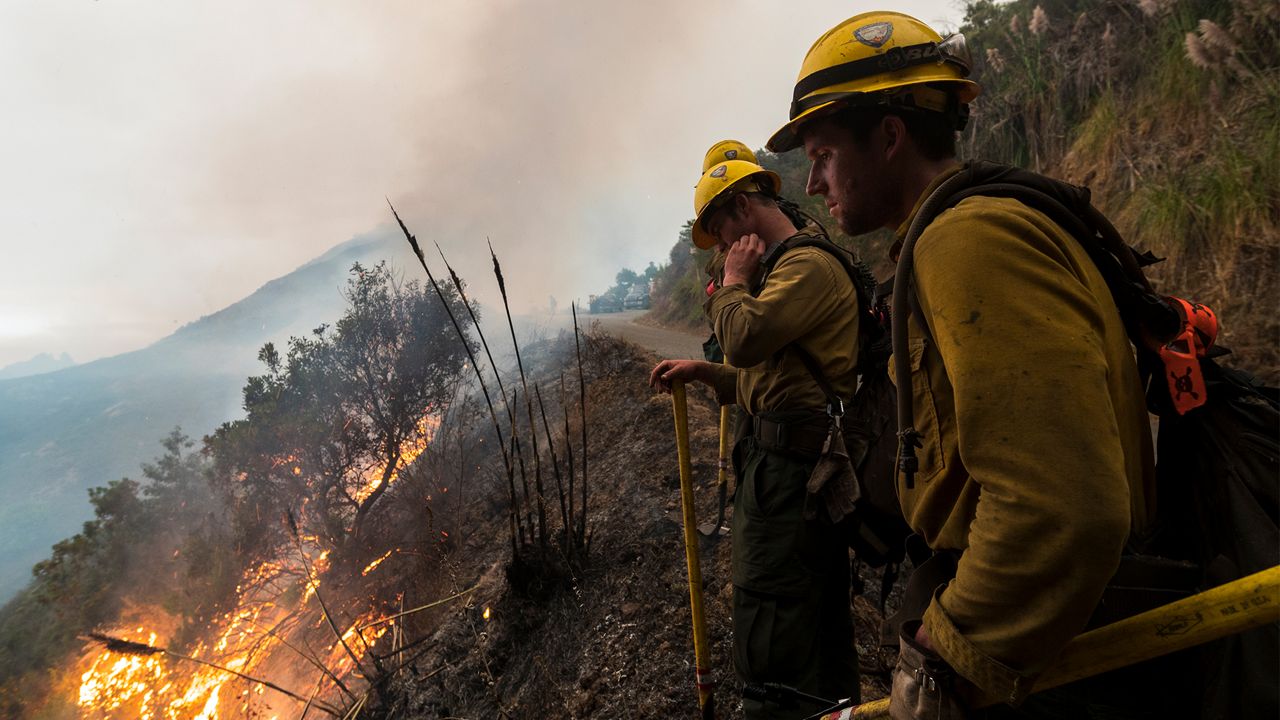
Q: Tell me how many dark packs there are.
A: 2